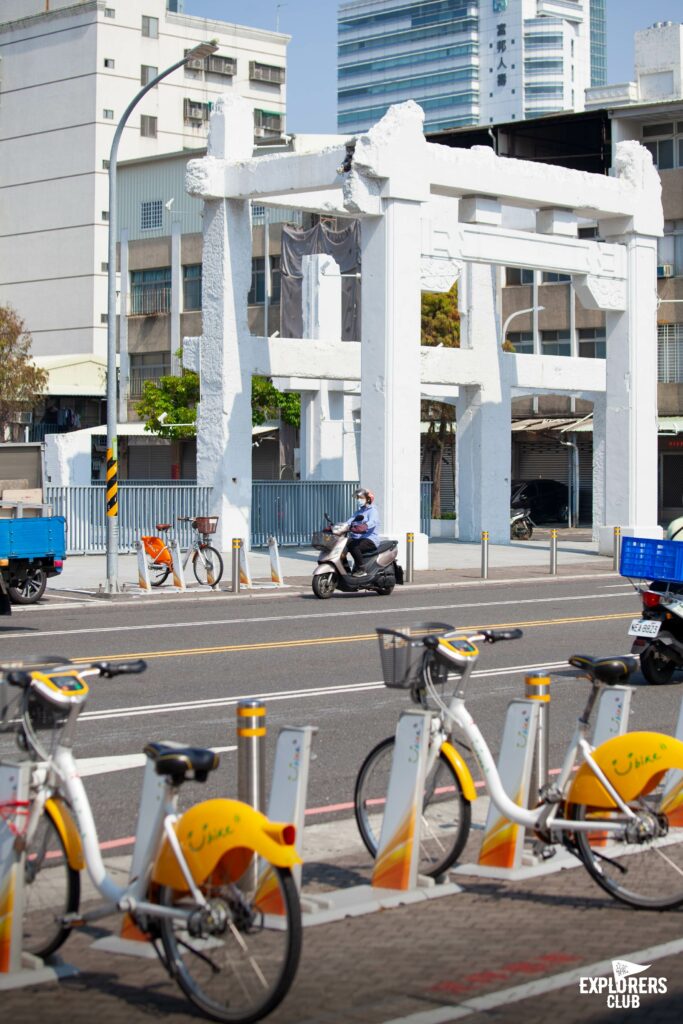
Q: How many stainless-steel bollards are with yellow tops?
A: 7